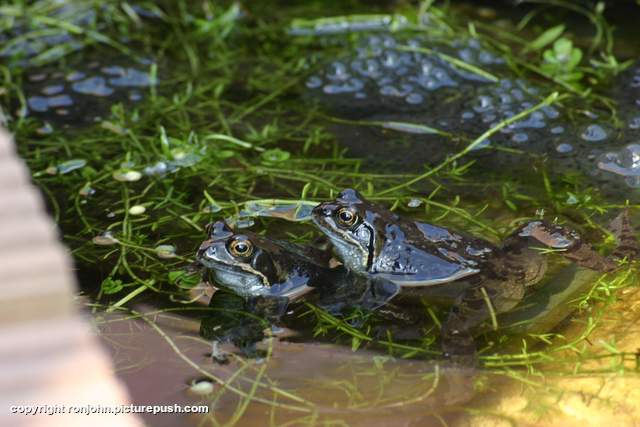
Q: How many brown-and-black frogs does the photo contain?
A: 2